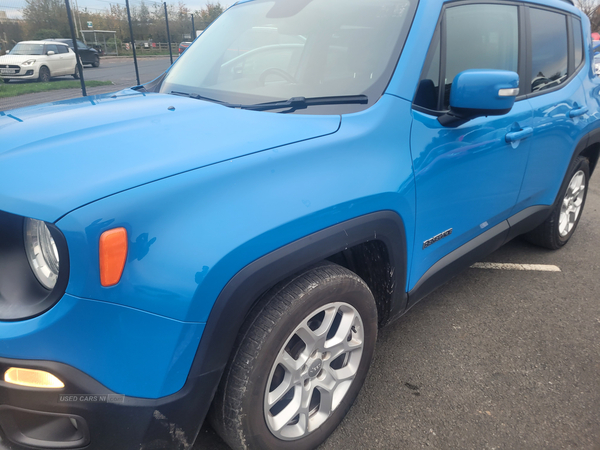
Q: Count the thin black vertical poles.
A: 4